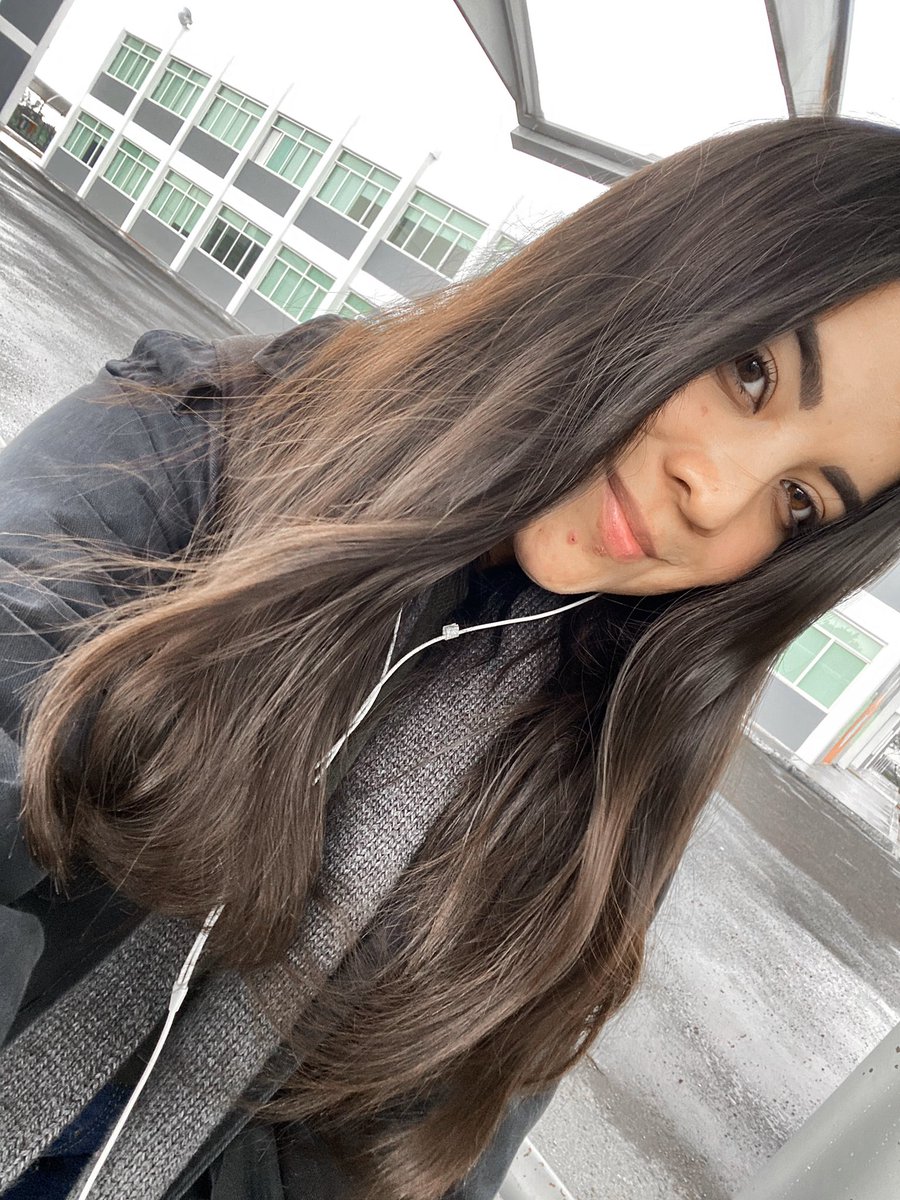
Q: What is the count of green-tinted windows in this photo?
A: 14